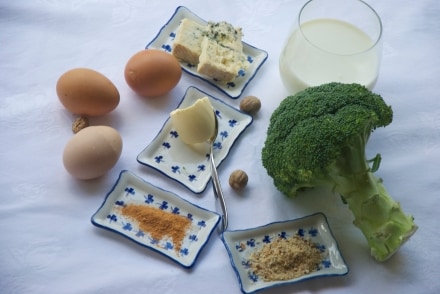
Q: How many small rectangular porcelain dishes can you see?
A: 4